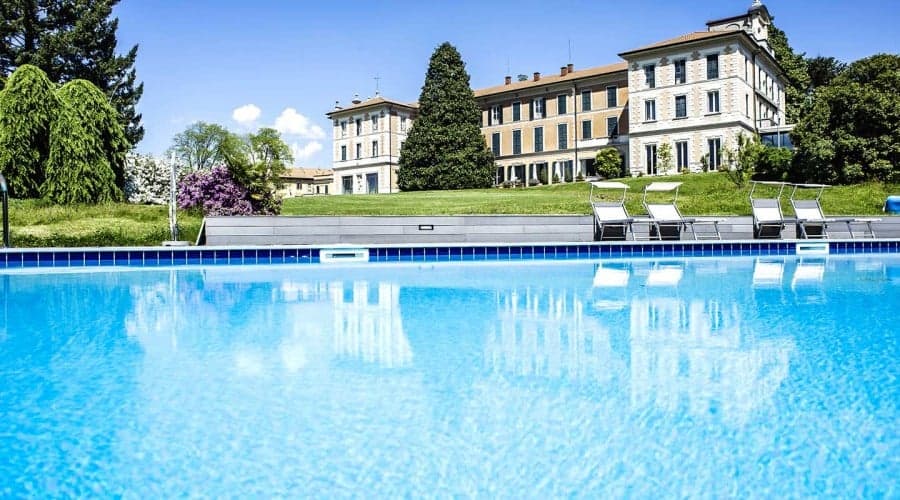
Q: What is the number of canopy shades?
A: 4